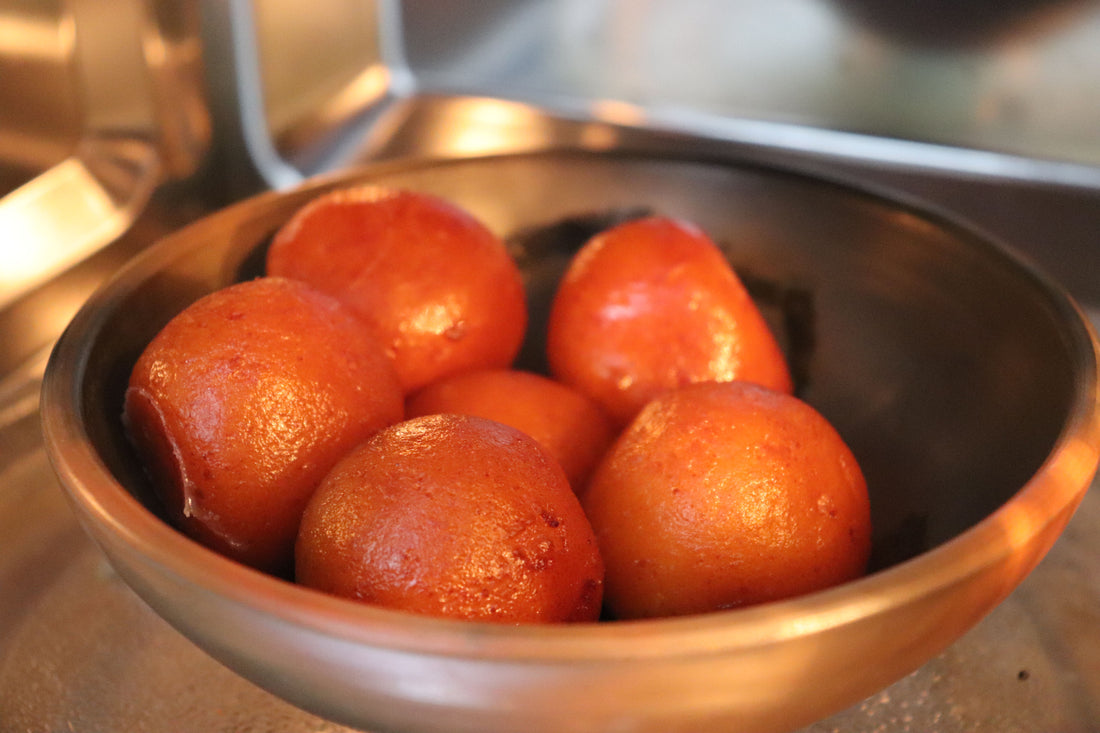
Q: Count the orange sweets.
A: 6